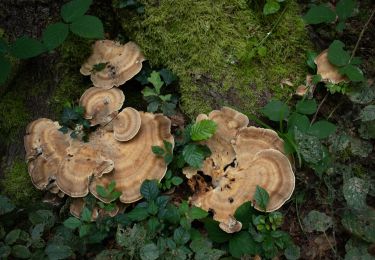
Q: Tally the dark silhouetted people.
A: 0